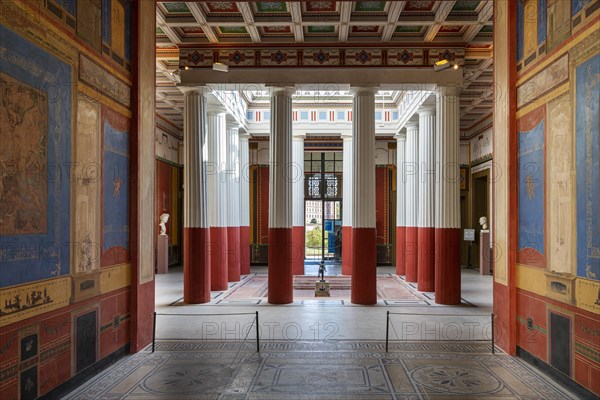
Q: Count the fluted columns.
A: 12